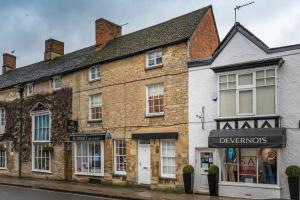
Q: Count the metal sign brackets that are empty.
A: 1